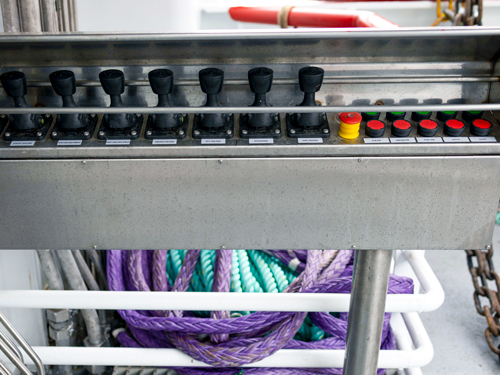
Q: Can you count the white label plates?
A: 12